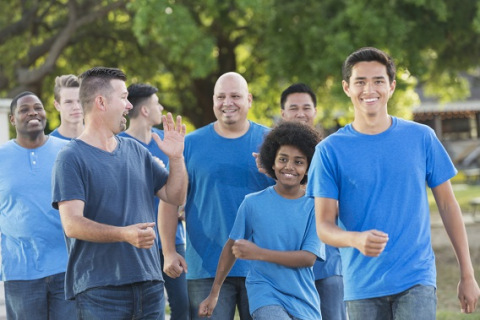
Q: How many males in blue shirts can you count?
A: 8